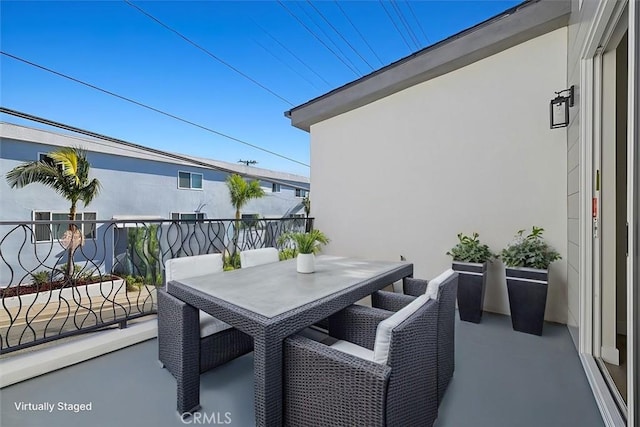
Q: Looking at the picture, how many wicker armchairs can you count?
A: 4